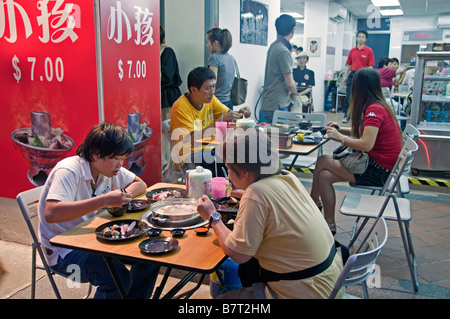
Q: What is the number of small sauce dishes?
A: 3